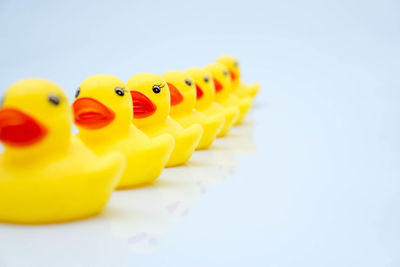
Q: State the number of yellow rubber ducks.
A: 7